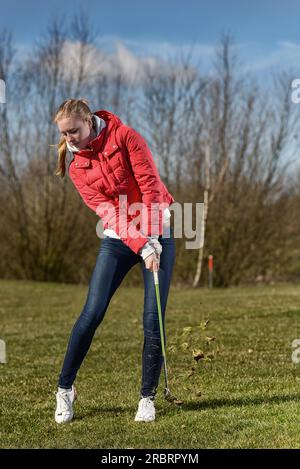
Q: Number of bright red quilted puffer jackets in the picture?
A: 1